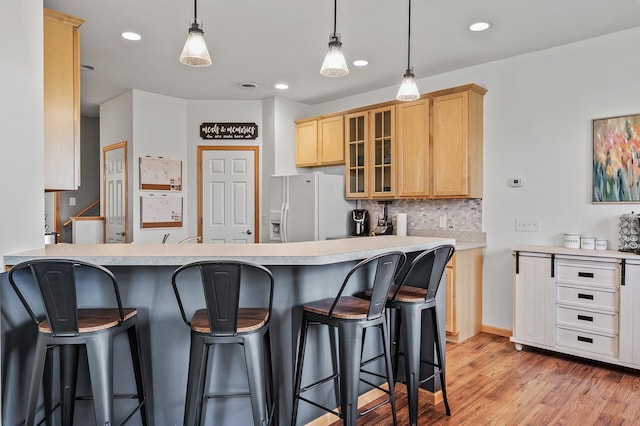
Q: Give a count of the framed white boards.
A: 2